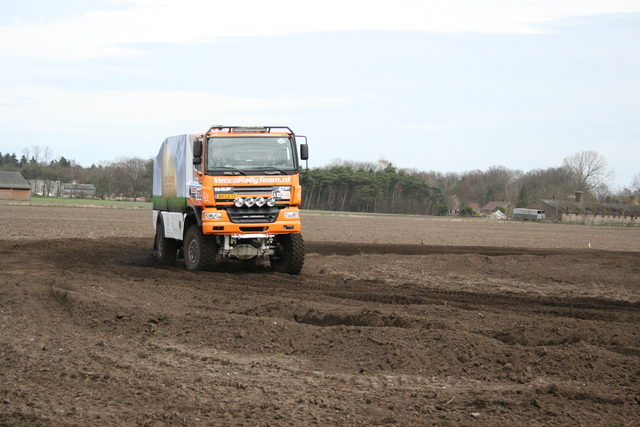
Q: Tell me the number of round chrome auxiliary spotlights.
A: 4